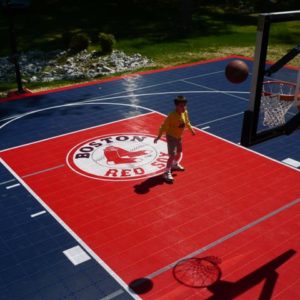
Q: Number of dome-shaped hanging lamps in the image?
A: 0